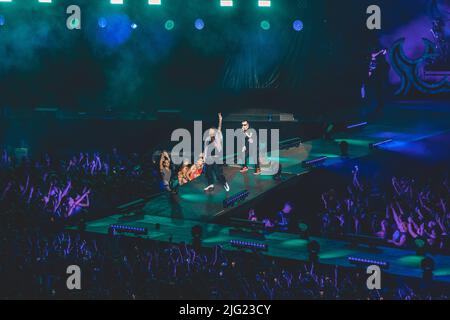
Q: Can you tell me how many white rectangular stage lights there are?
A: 6